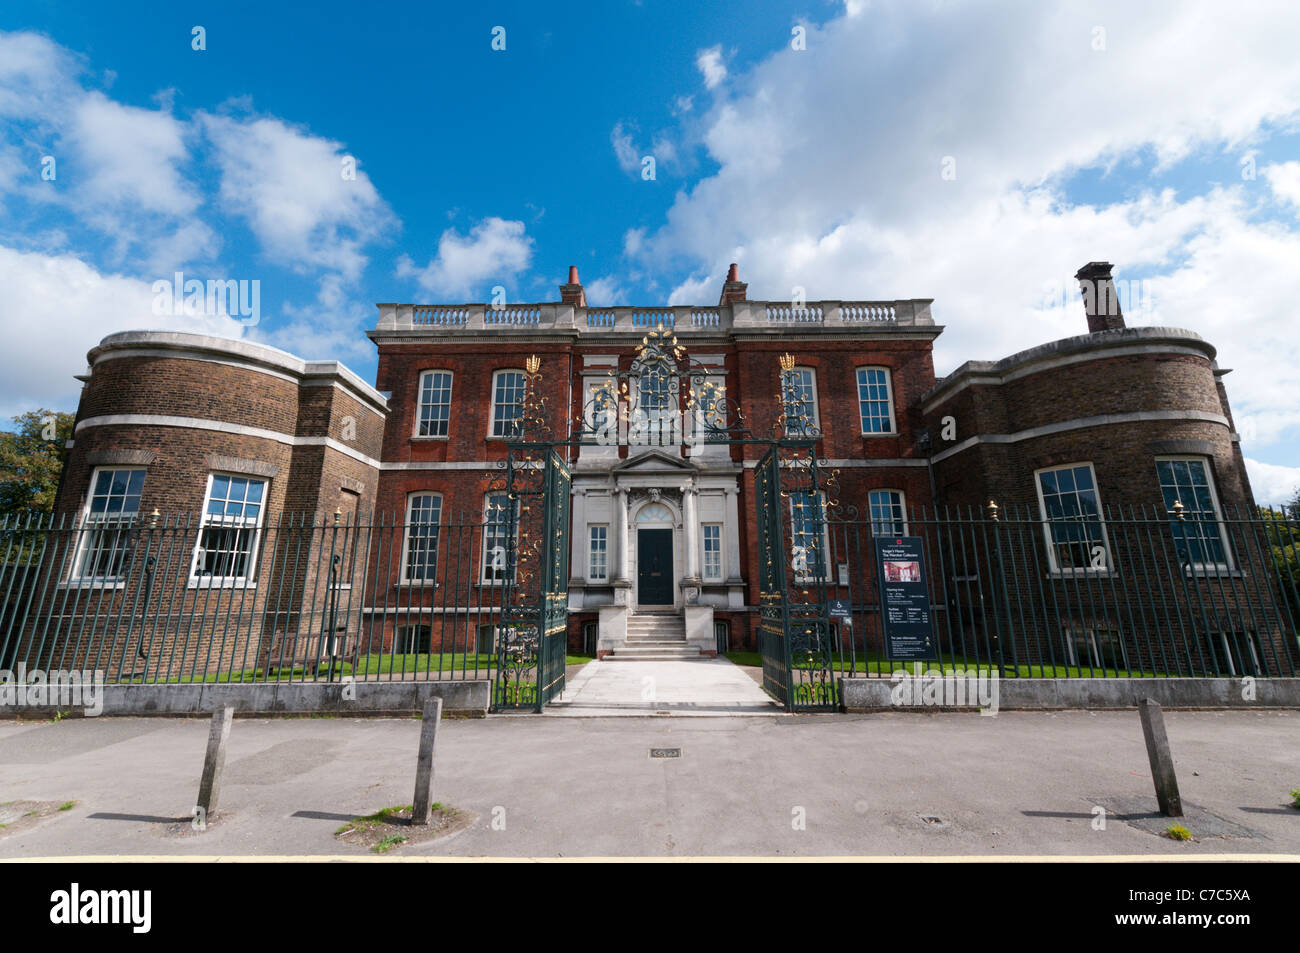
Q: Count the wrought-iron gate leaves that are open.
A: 2